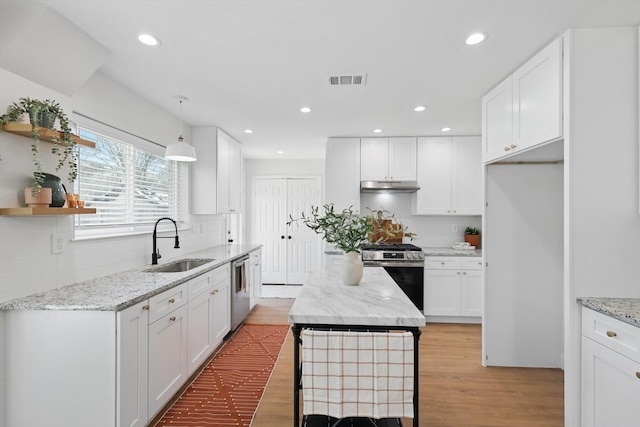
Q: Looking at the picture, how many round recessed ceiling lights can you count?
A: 8